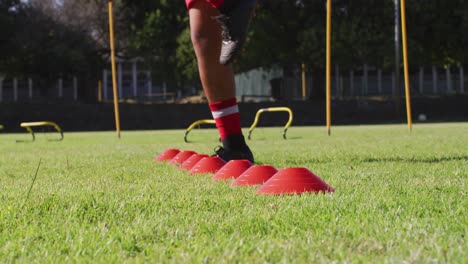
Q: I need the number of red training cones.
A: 7